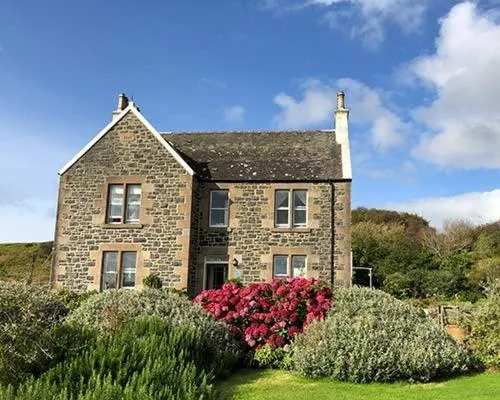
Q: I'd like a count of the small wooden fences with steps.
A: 1